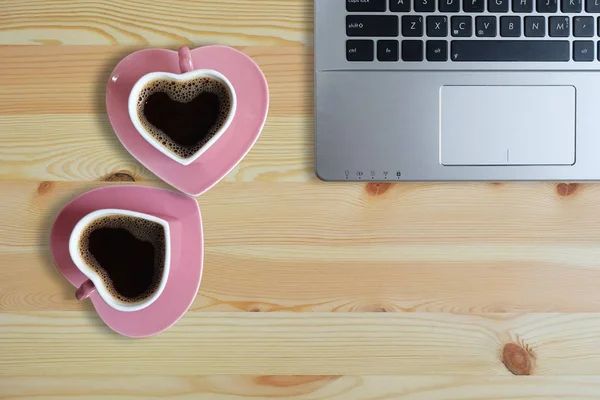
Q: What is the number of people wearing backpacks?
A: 0